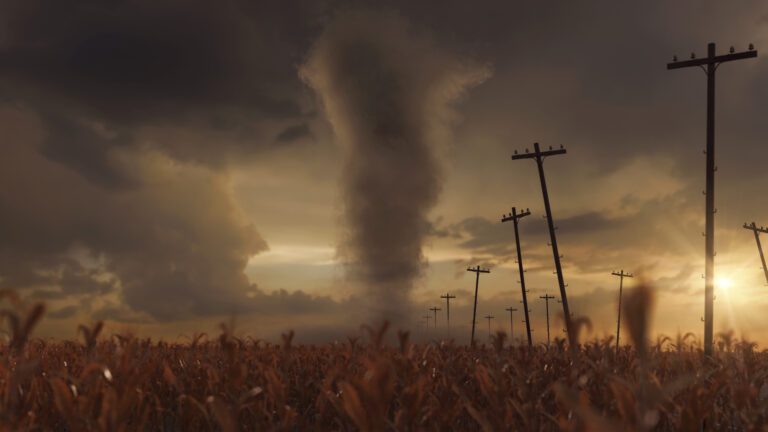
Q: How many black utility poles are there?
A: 12